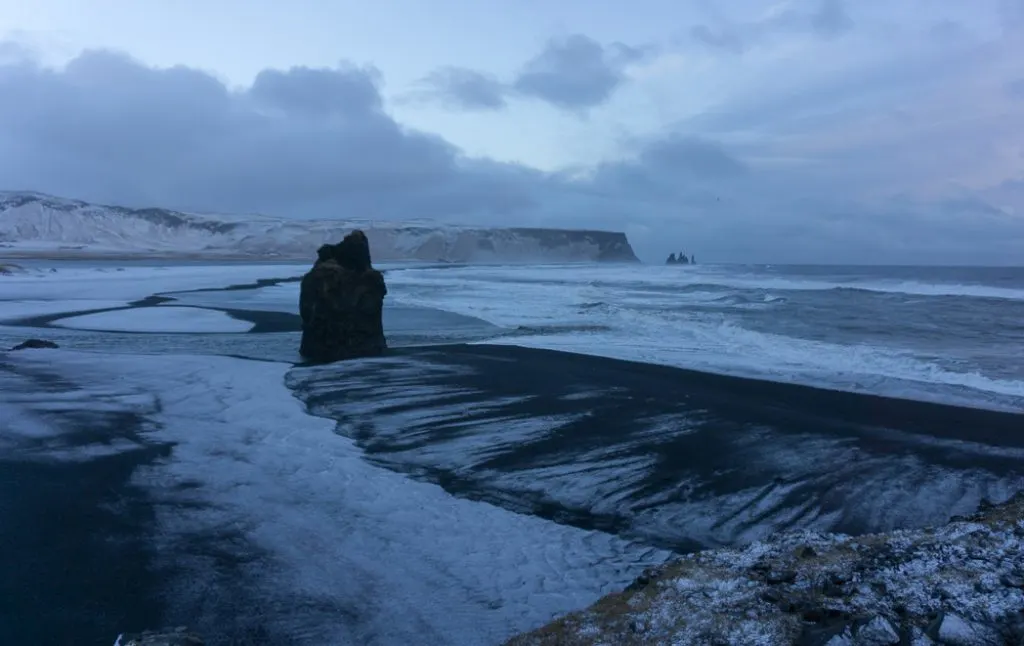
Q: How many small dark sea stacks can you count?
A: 3